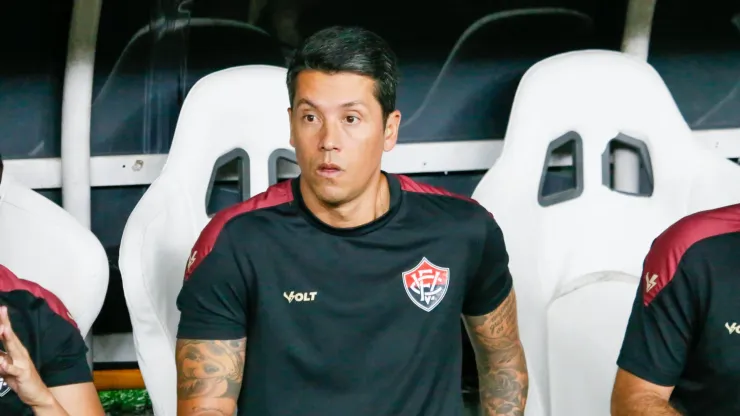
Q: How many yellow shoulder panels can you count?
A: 0